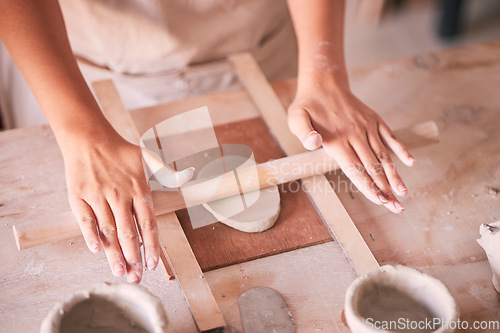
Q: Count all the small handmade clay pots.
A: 2